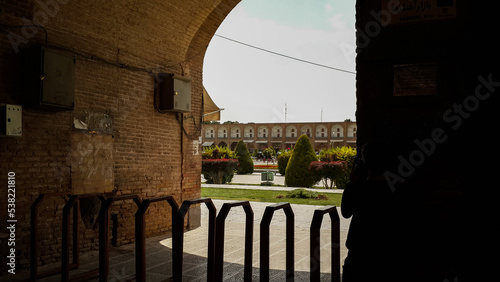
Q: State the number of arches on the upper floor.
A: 11